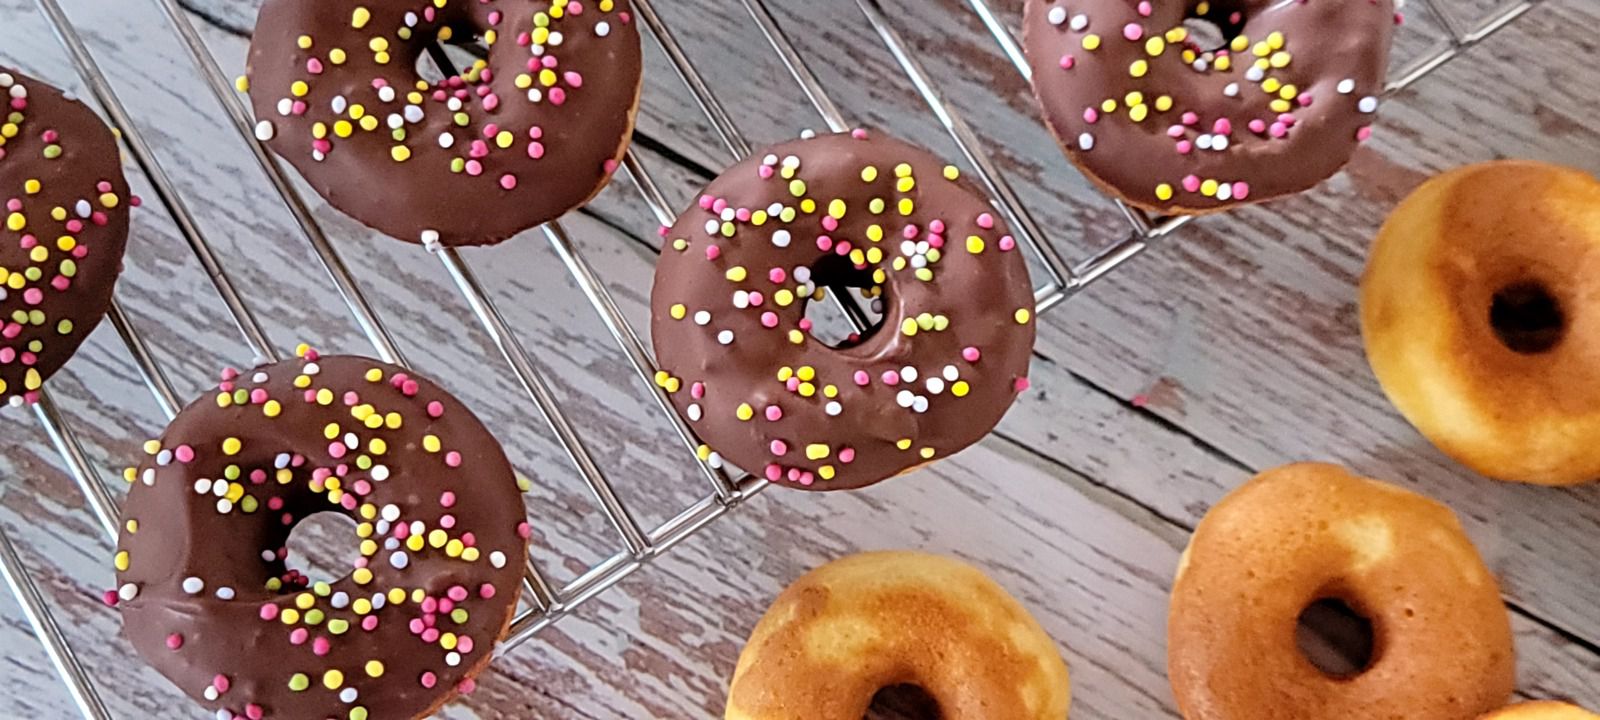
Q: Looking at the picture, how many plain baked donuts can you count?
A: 4